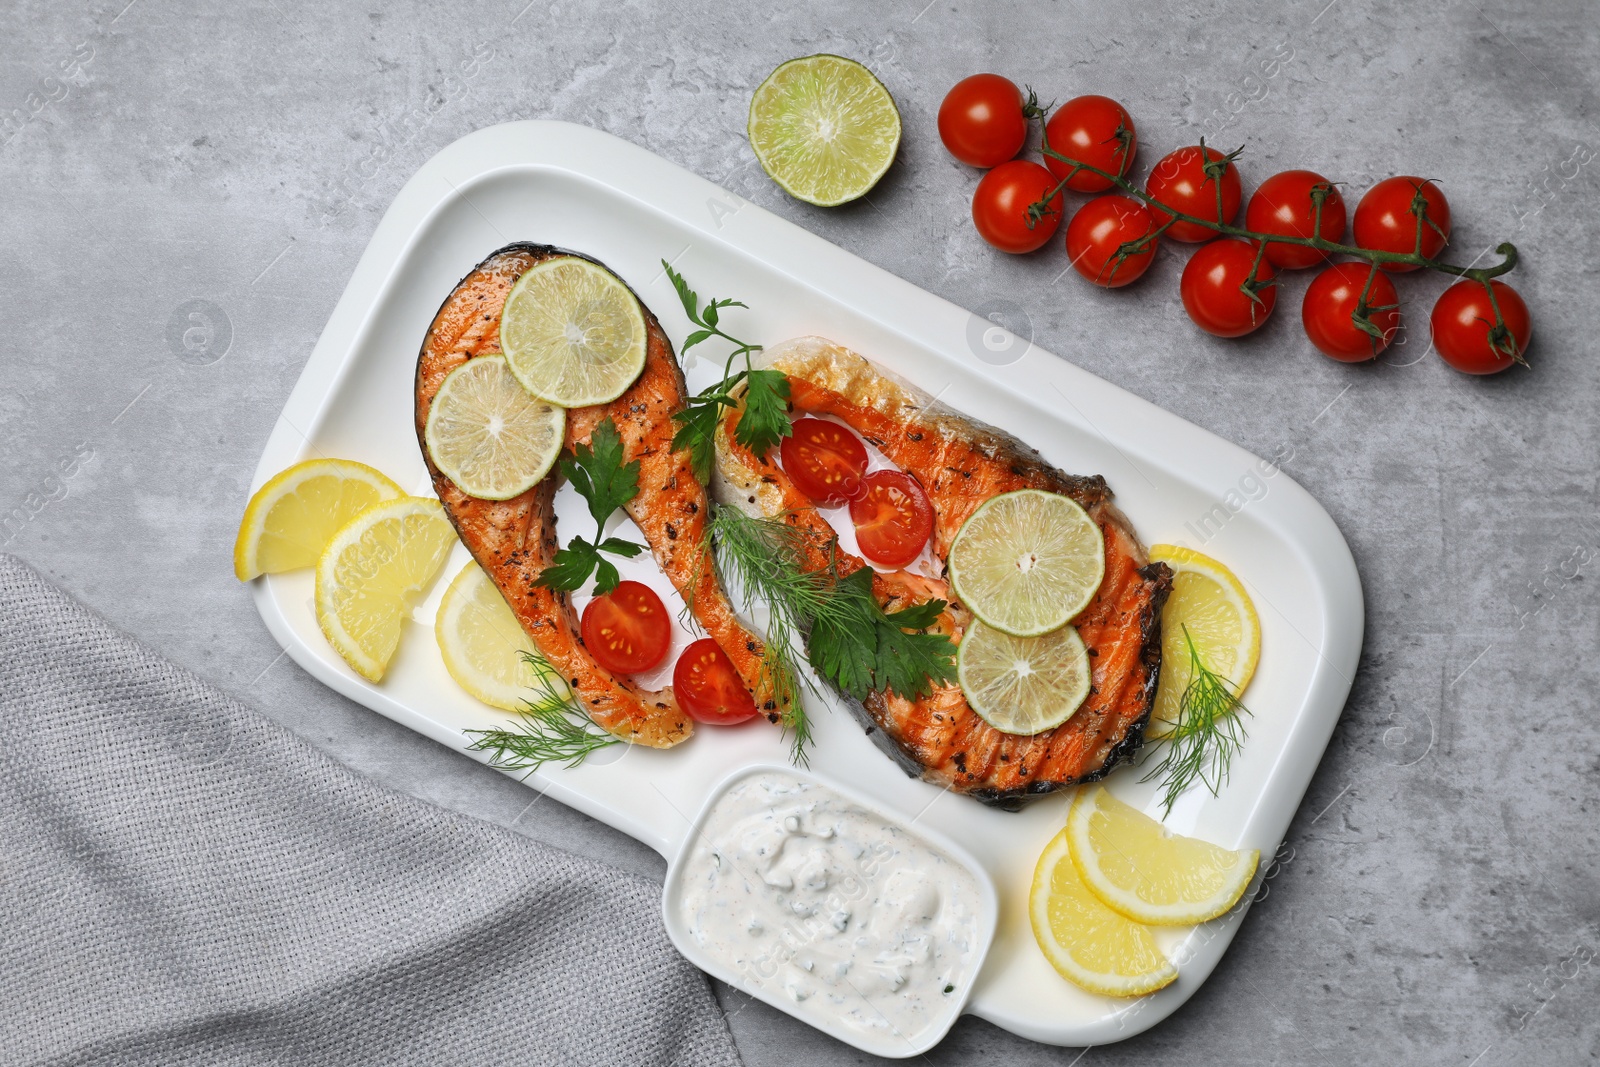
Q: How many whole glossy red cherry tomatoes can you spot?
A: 10